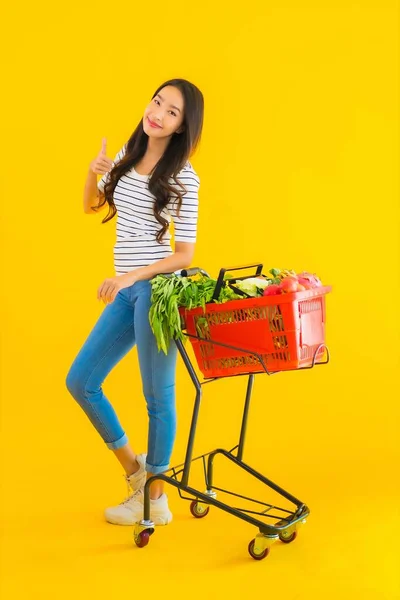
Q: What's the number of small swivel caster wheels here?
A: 4